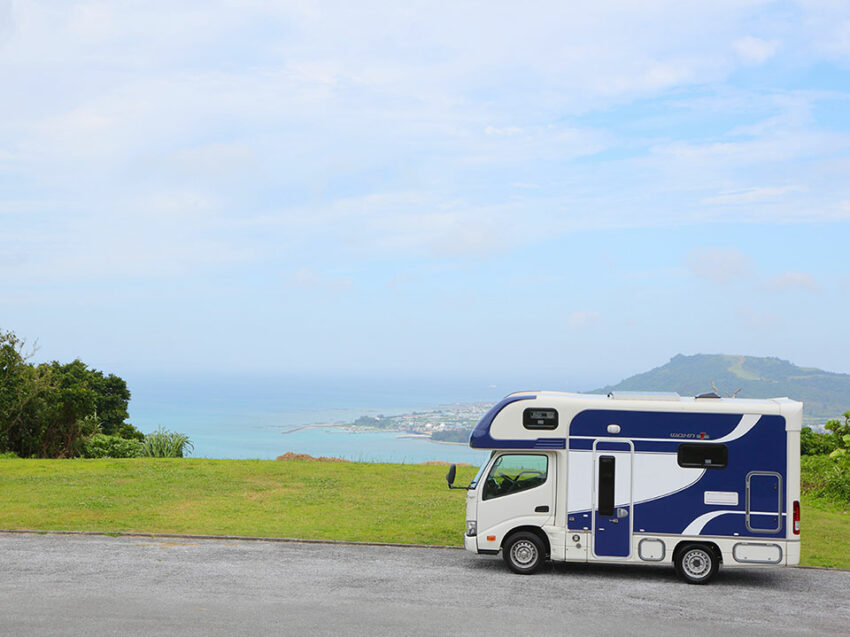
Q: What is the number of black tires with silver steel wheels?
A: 2